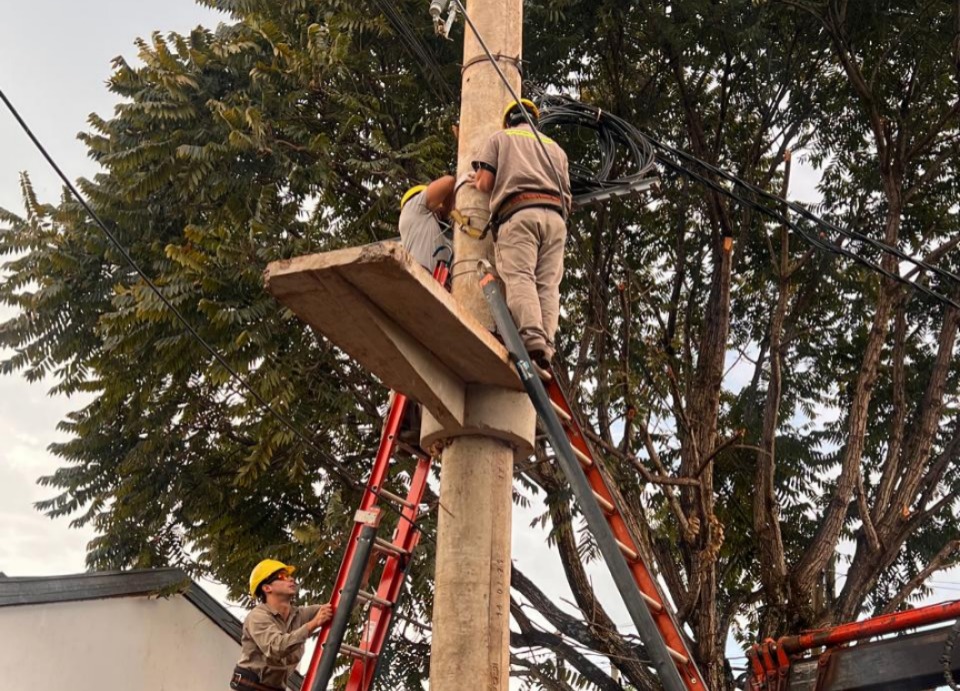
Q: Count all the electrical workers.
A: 3